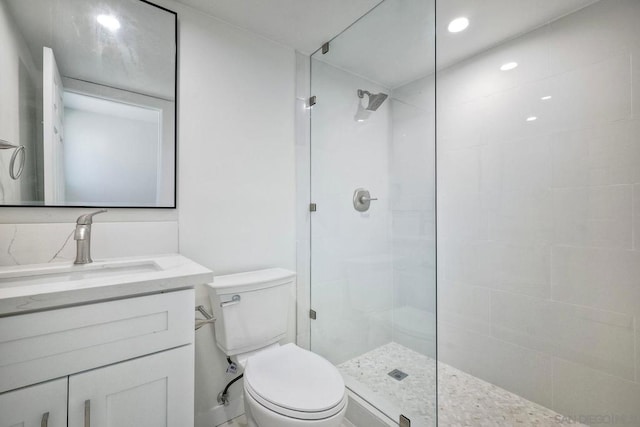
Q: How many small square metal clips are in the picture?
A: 5